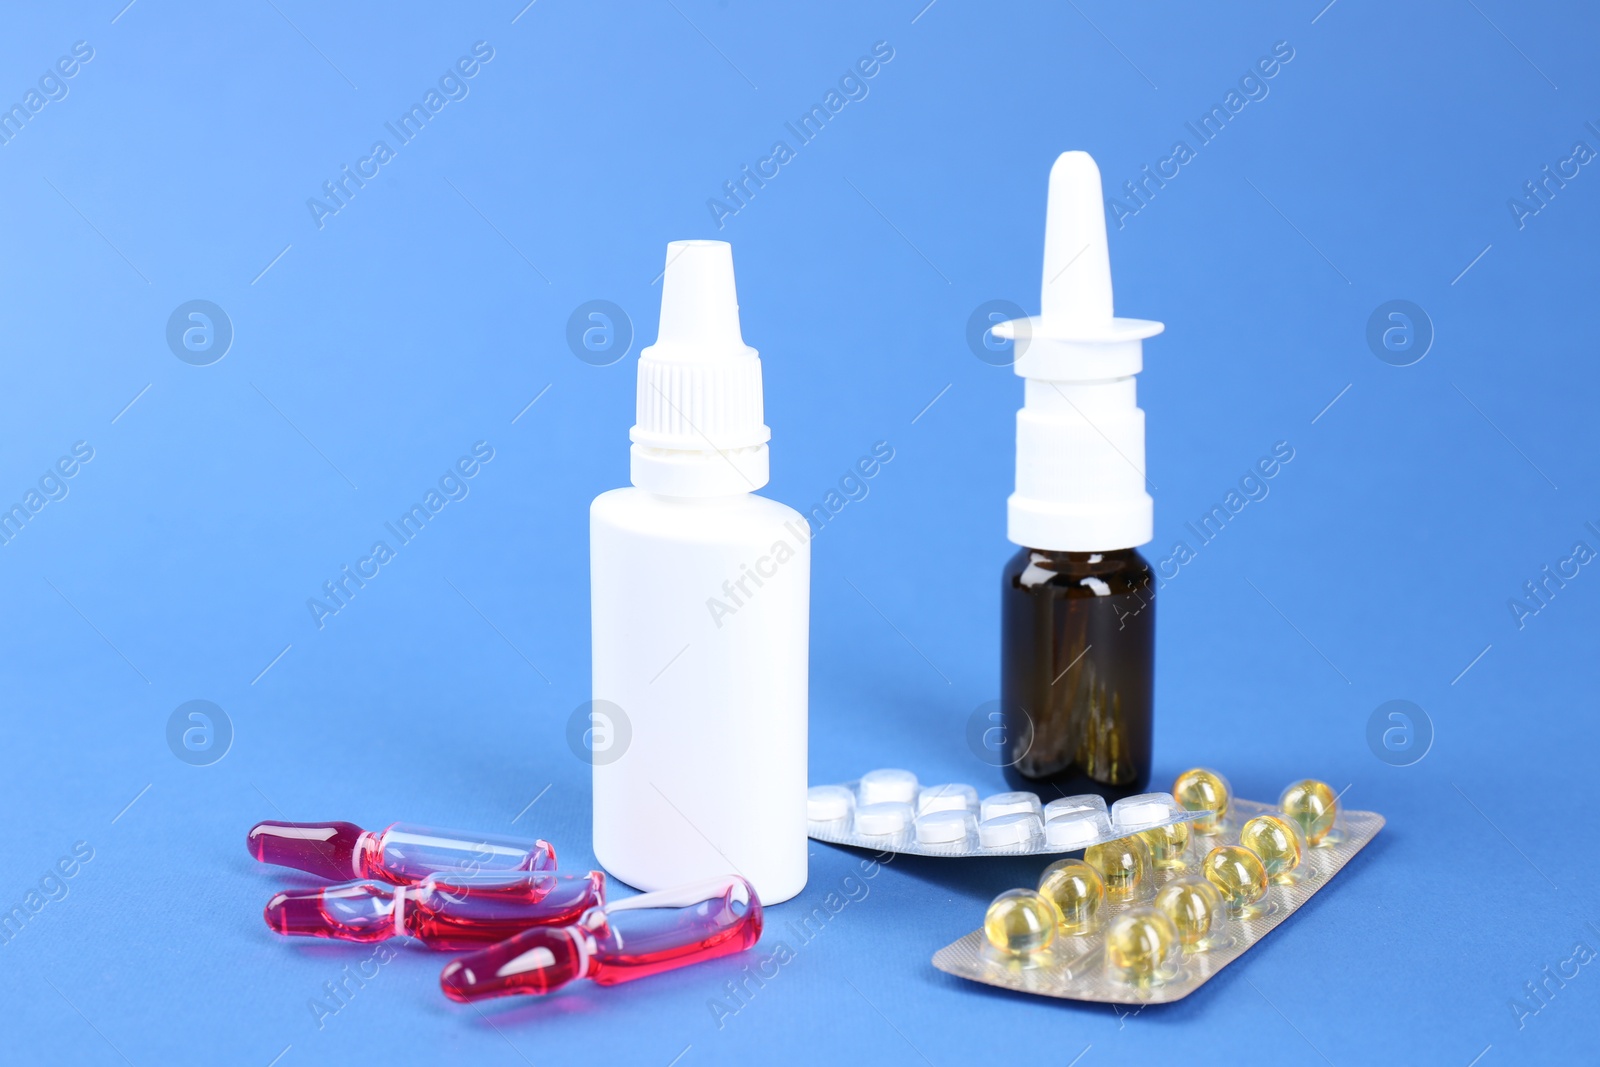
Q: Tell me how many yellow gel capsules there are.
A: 10